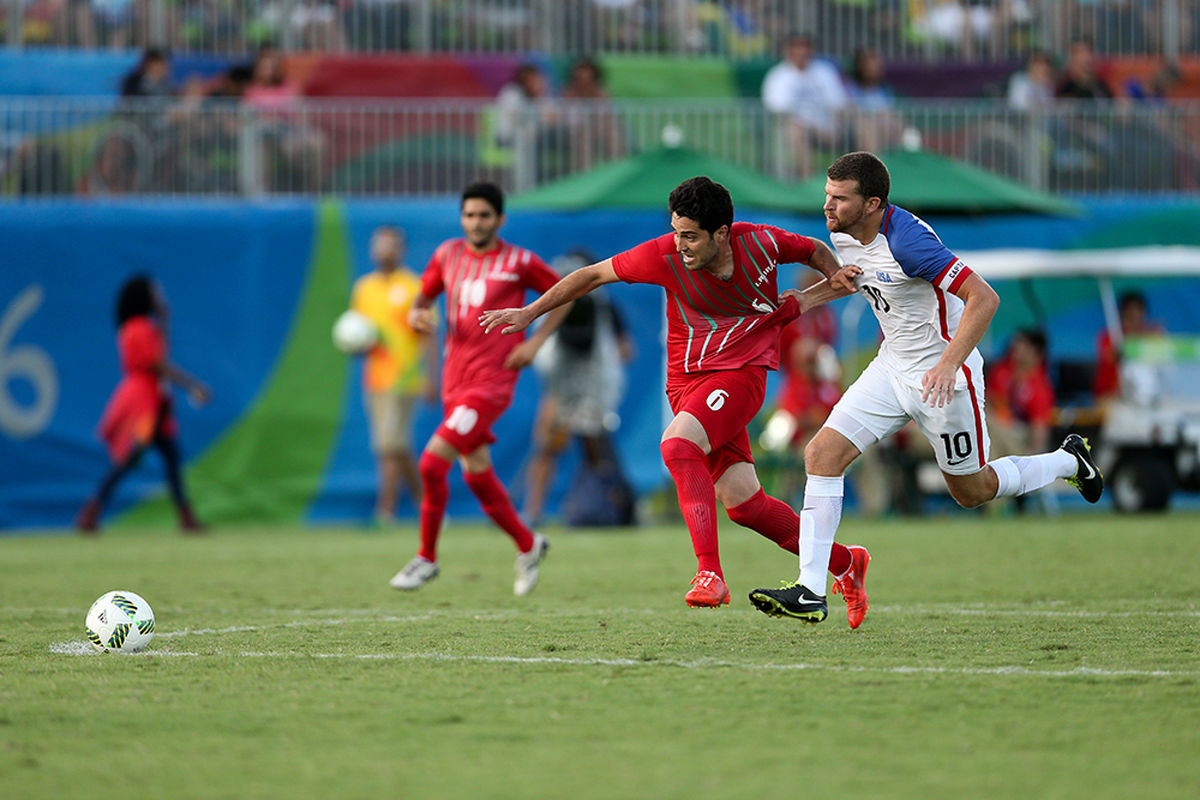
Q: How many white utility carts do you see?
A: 1